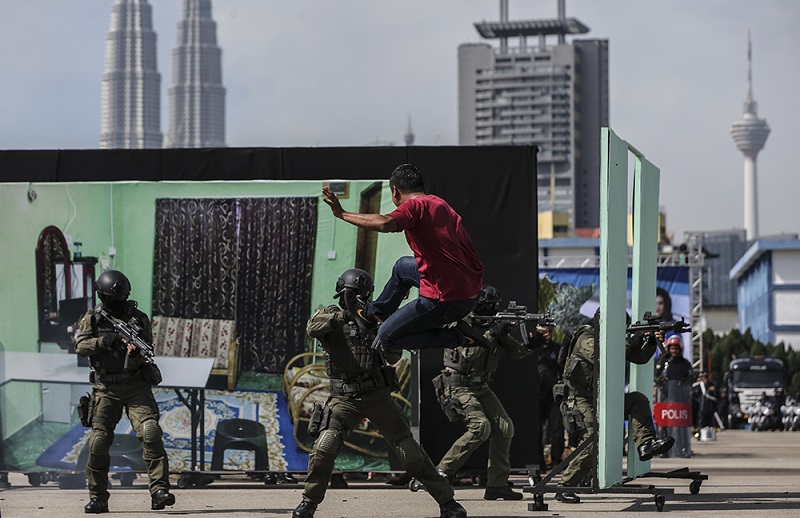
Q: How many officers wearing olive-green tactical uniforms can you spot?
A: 4